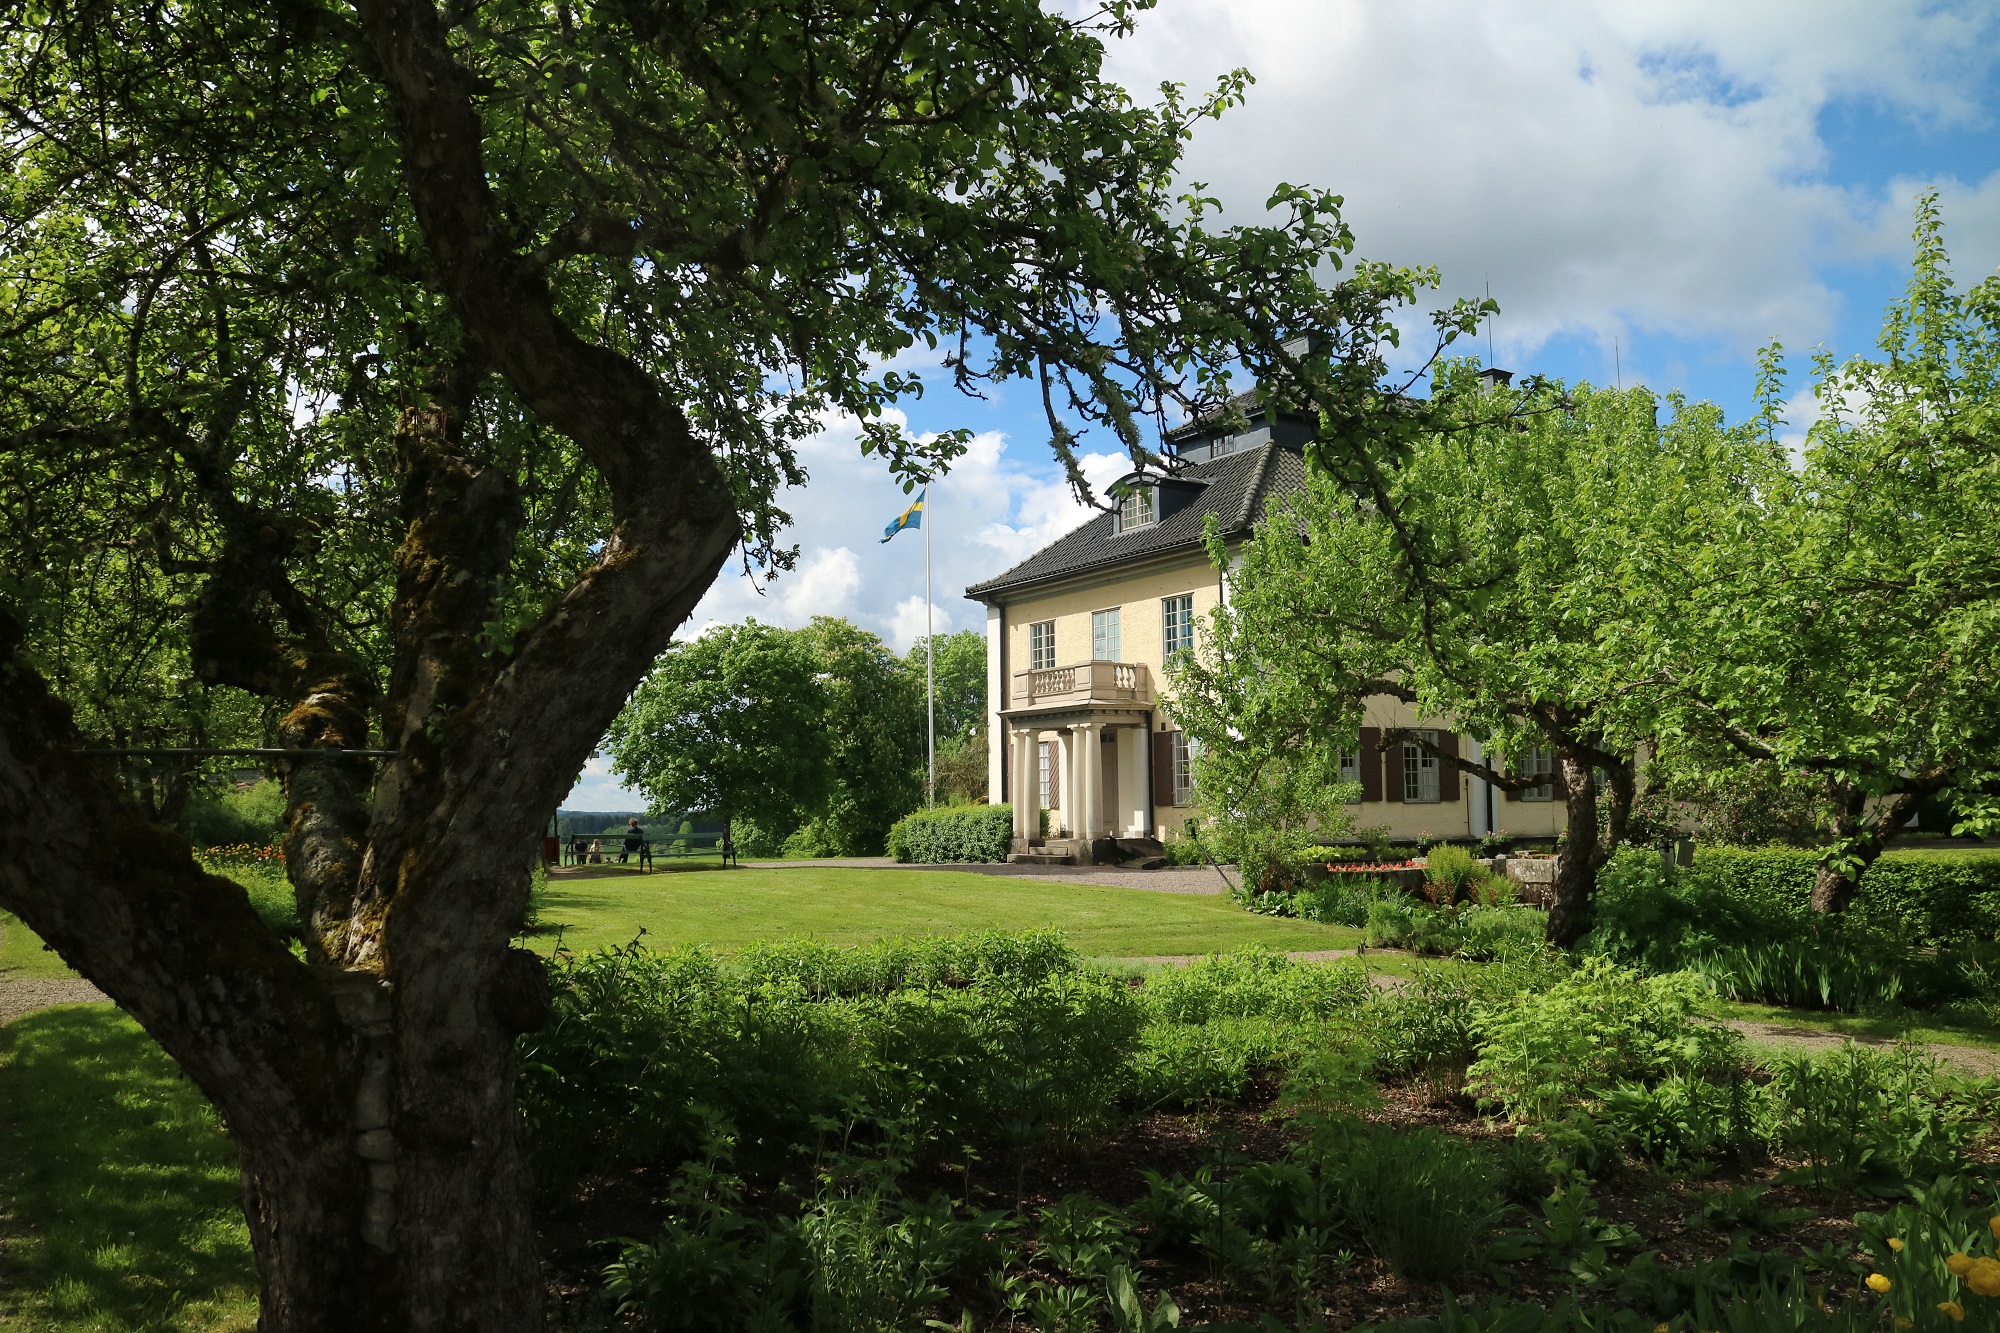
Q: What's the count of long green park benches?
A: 2